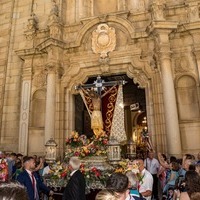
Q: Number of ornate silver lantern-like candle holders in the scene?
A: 3